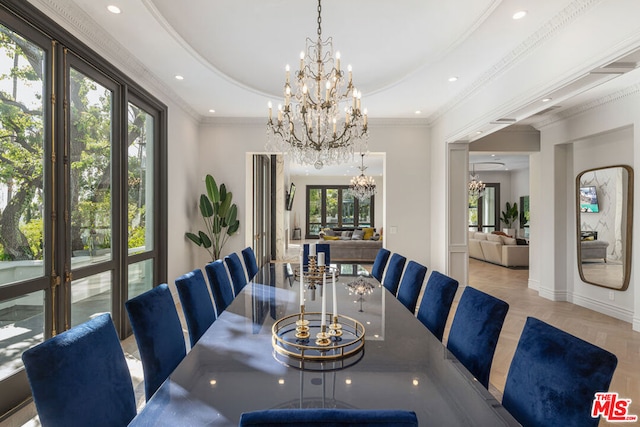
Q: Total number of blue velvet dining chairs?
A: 14